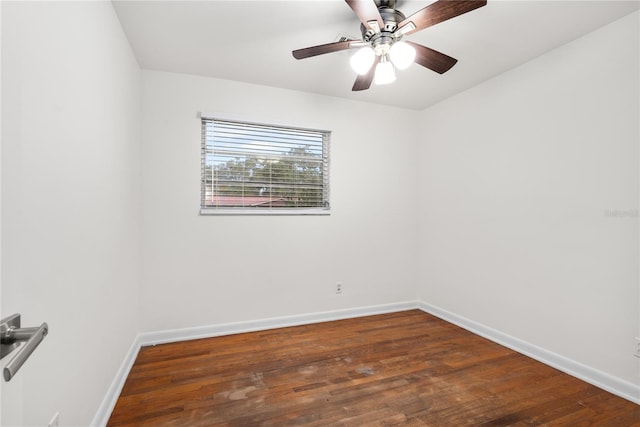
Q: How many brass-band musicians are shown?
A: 0